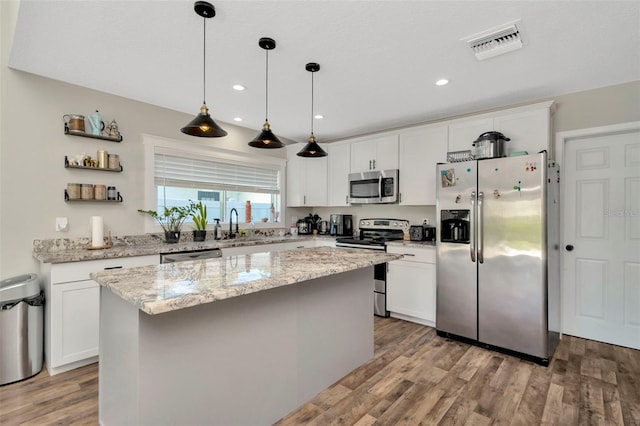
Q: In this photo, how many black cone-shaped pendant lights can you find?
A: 3